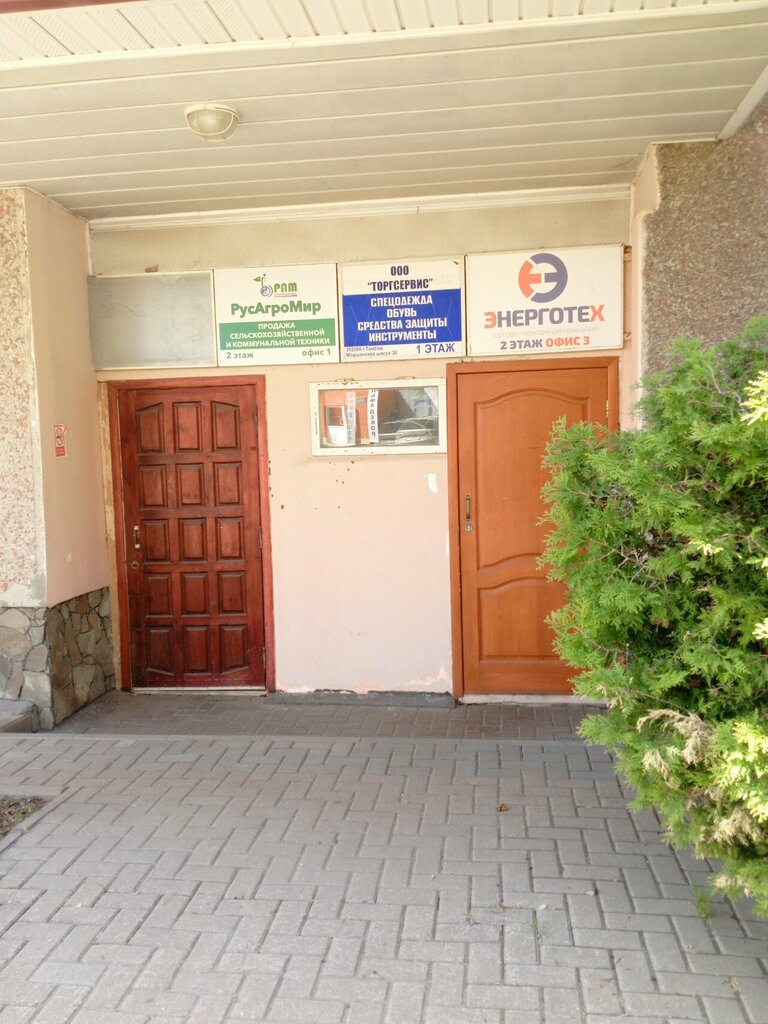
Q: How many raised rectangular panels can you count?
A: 15